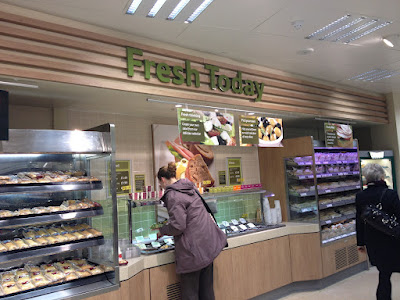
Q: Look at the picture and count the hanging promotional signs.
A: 3